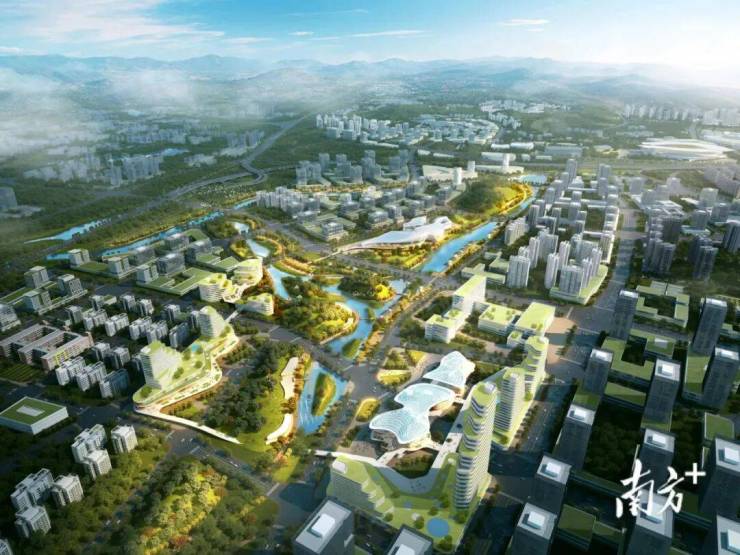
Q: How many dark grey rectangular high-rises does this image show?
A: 14